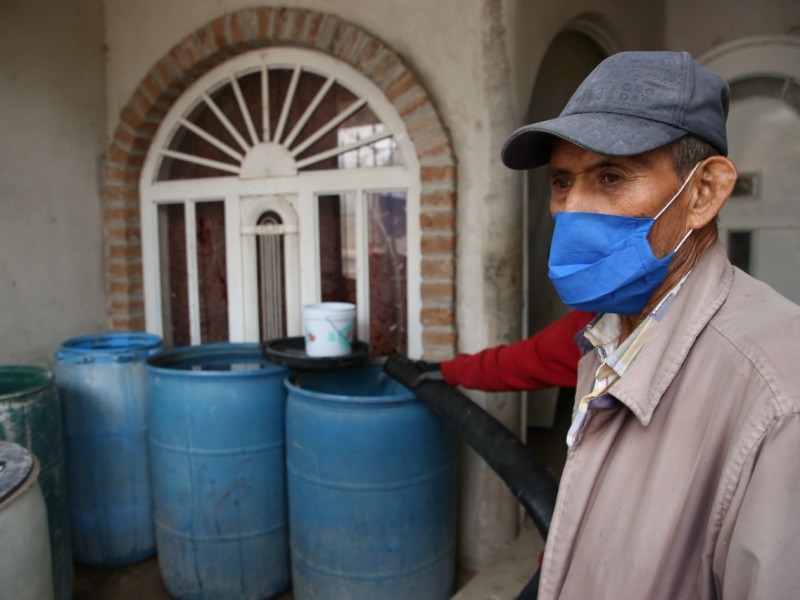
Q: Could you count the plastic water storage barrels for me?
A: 5